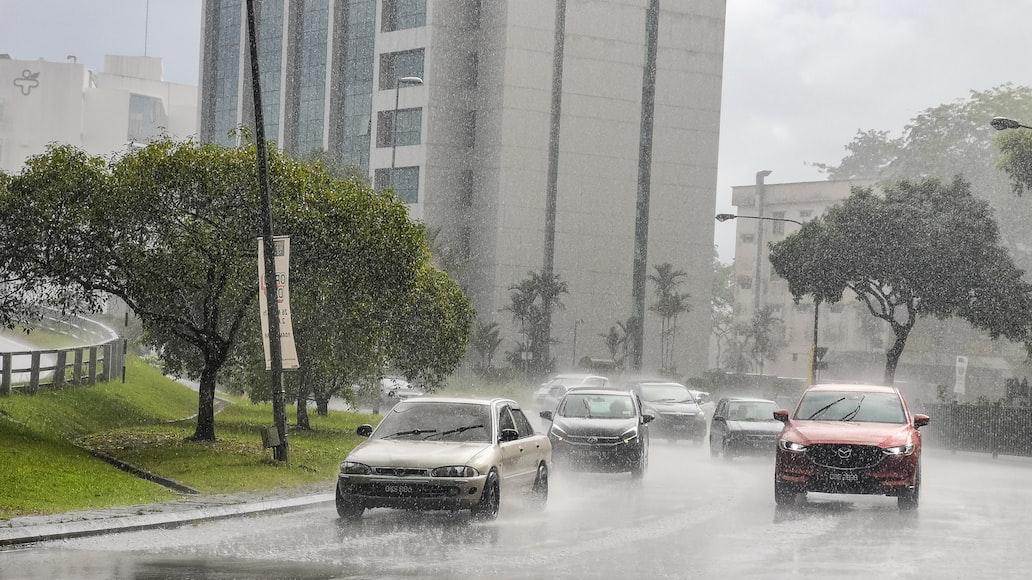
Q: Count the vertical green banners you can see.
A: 0